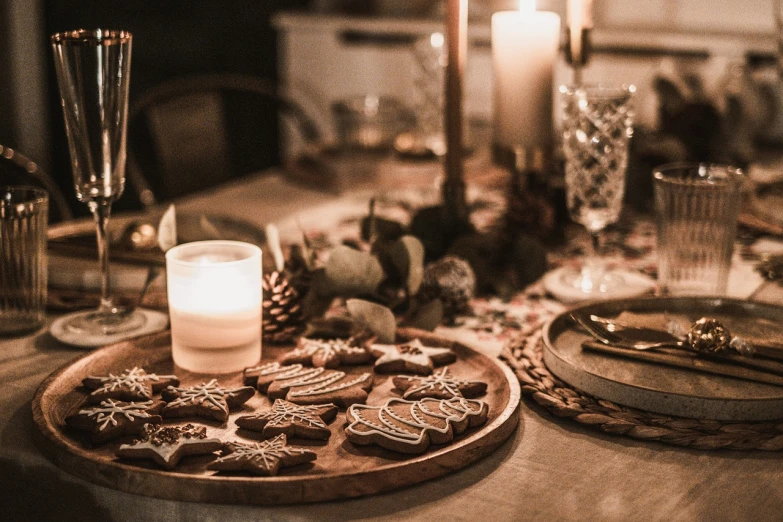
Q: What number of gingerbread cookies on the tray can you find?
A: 11